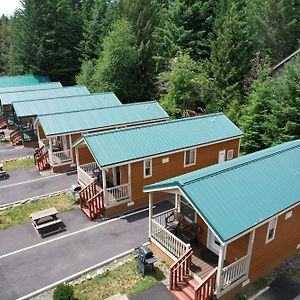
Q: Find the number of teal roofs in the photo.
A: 7